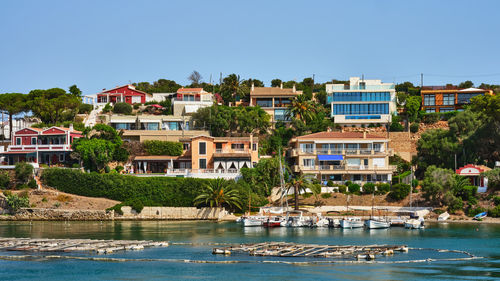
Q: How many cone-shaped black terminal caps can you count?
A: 0